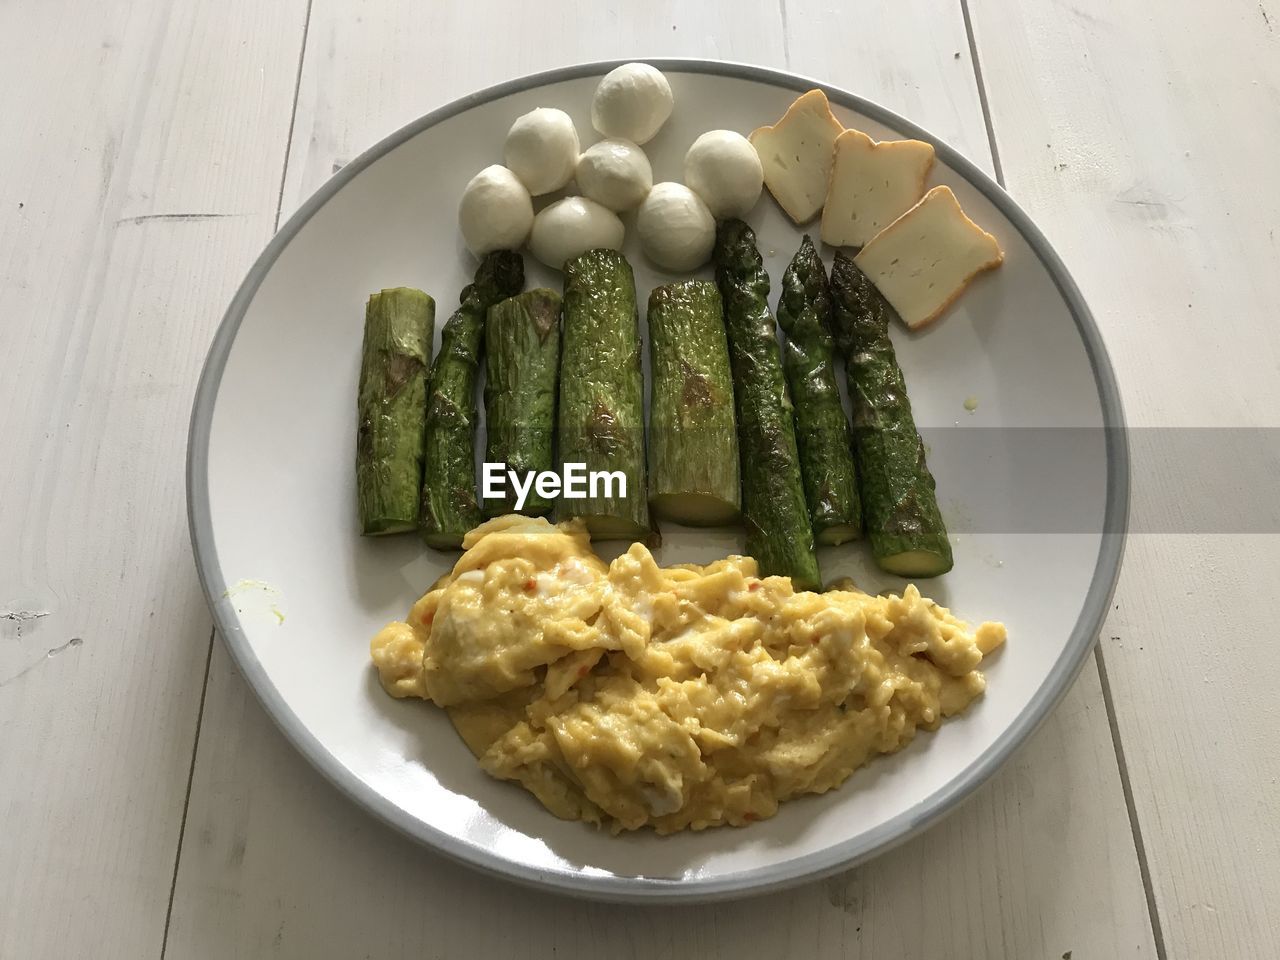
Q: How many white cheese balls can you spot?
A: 7